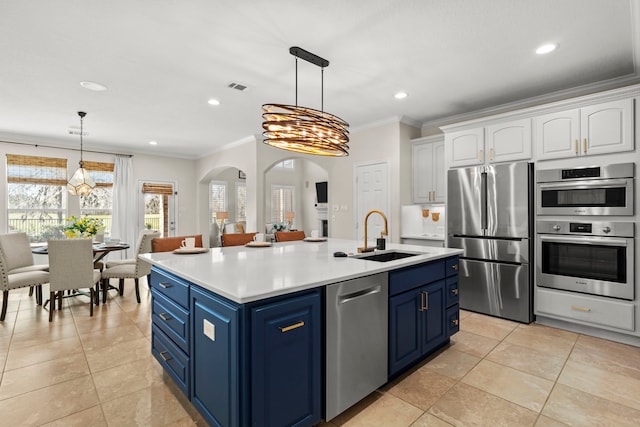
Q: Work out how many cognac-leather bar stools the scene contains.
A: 3